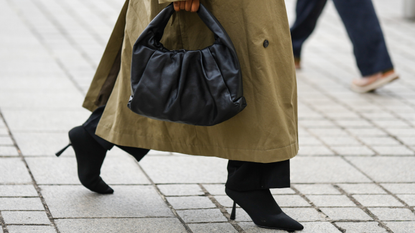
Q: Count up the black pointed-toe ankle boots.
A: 2